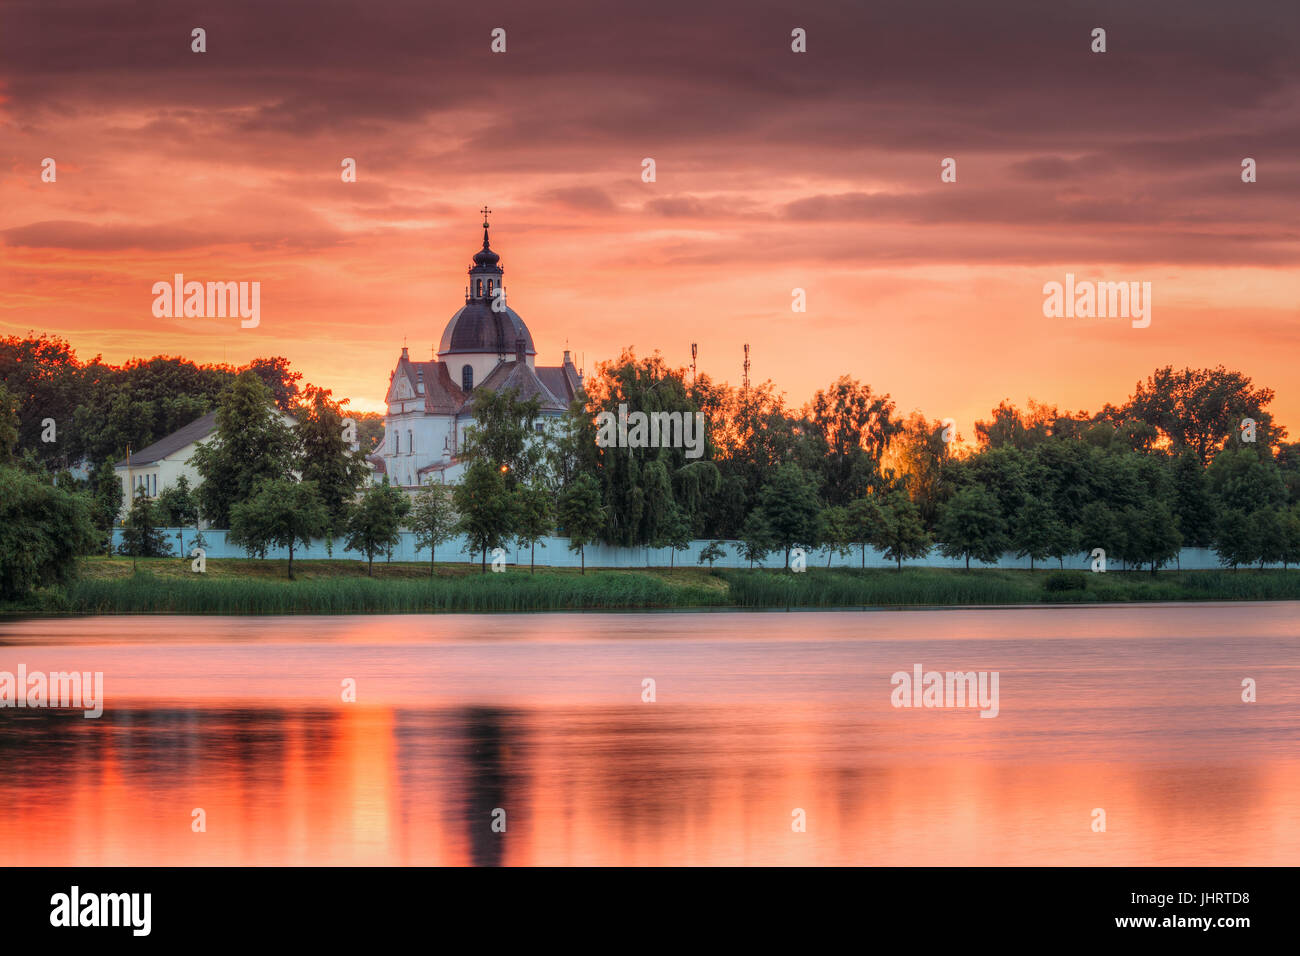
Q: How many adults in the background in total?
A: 0